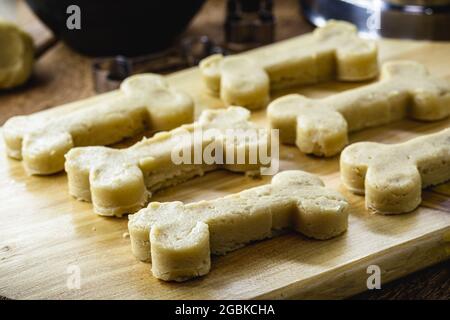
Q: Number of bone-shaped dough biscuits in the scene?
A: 6